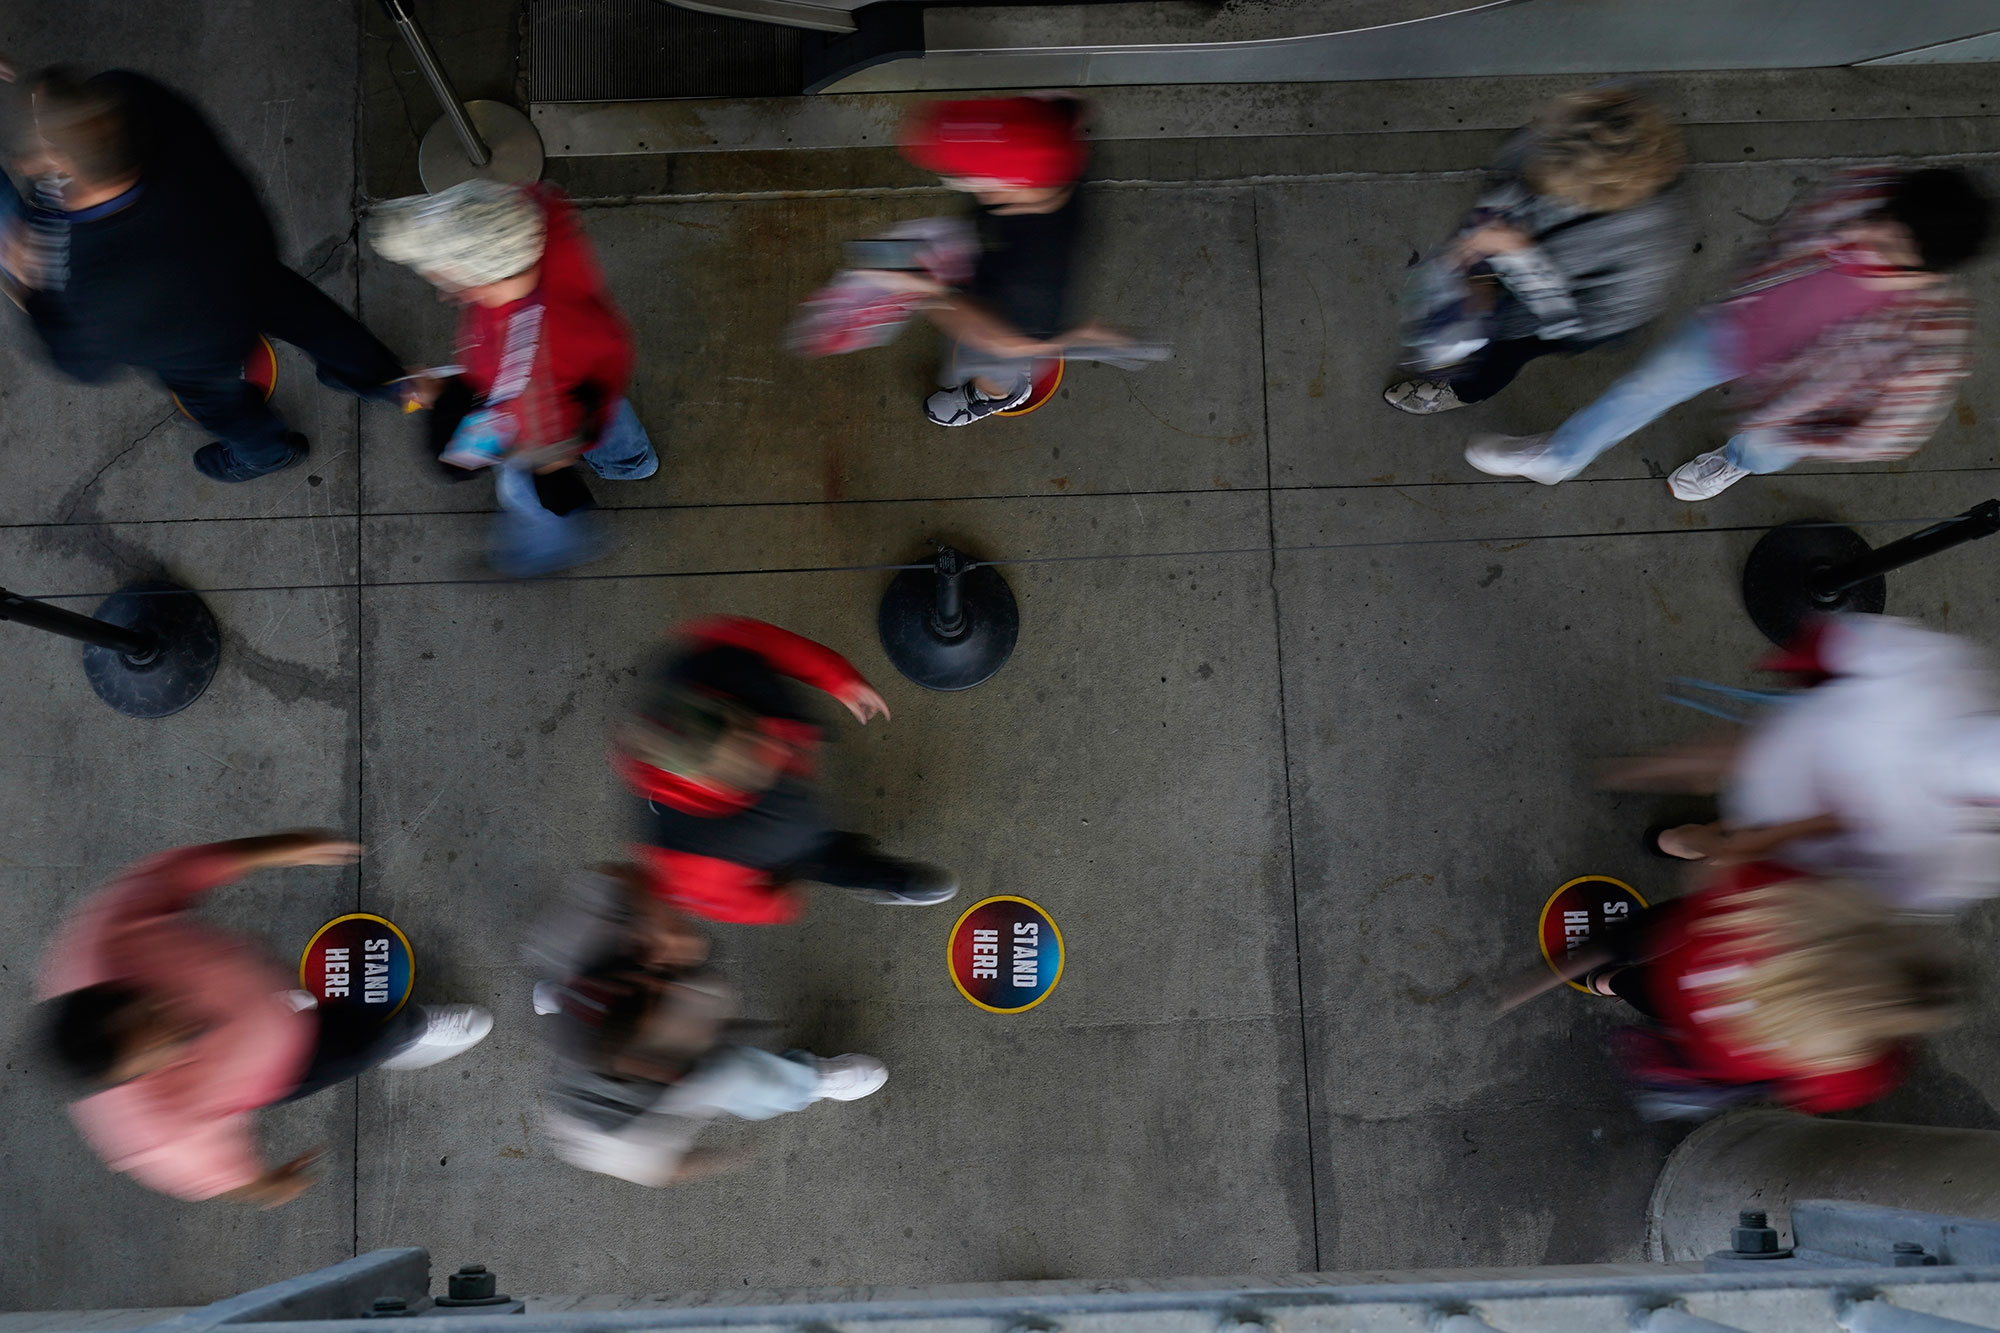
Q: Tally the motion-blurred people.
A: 10